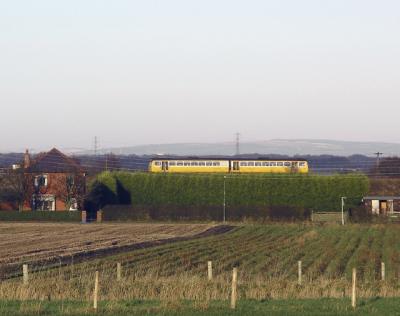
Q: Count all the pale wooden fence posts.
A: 8